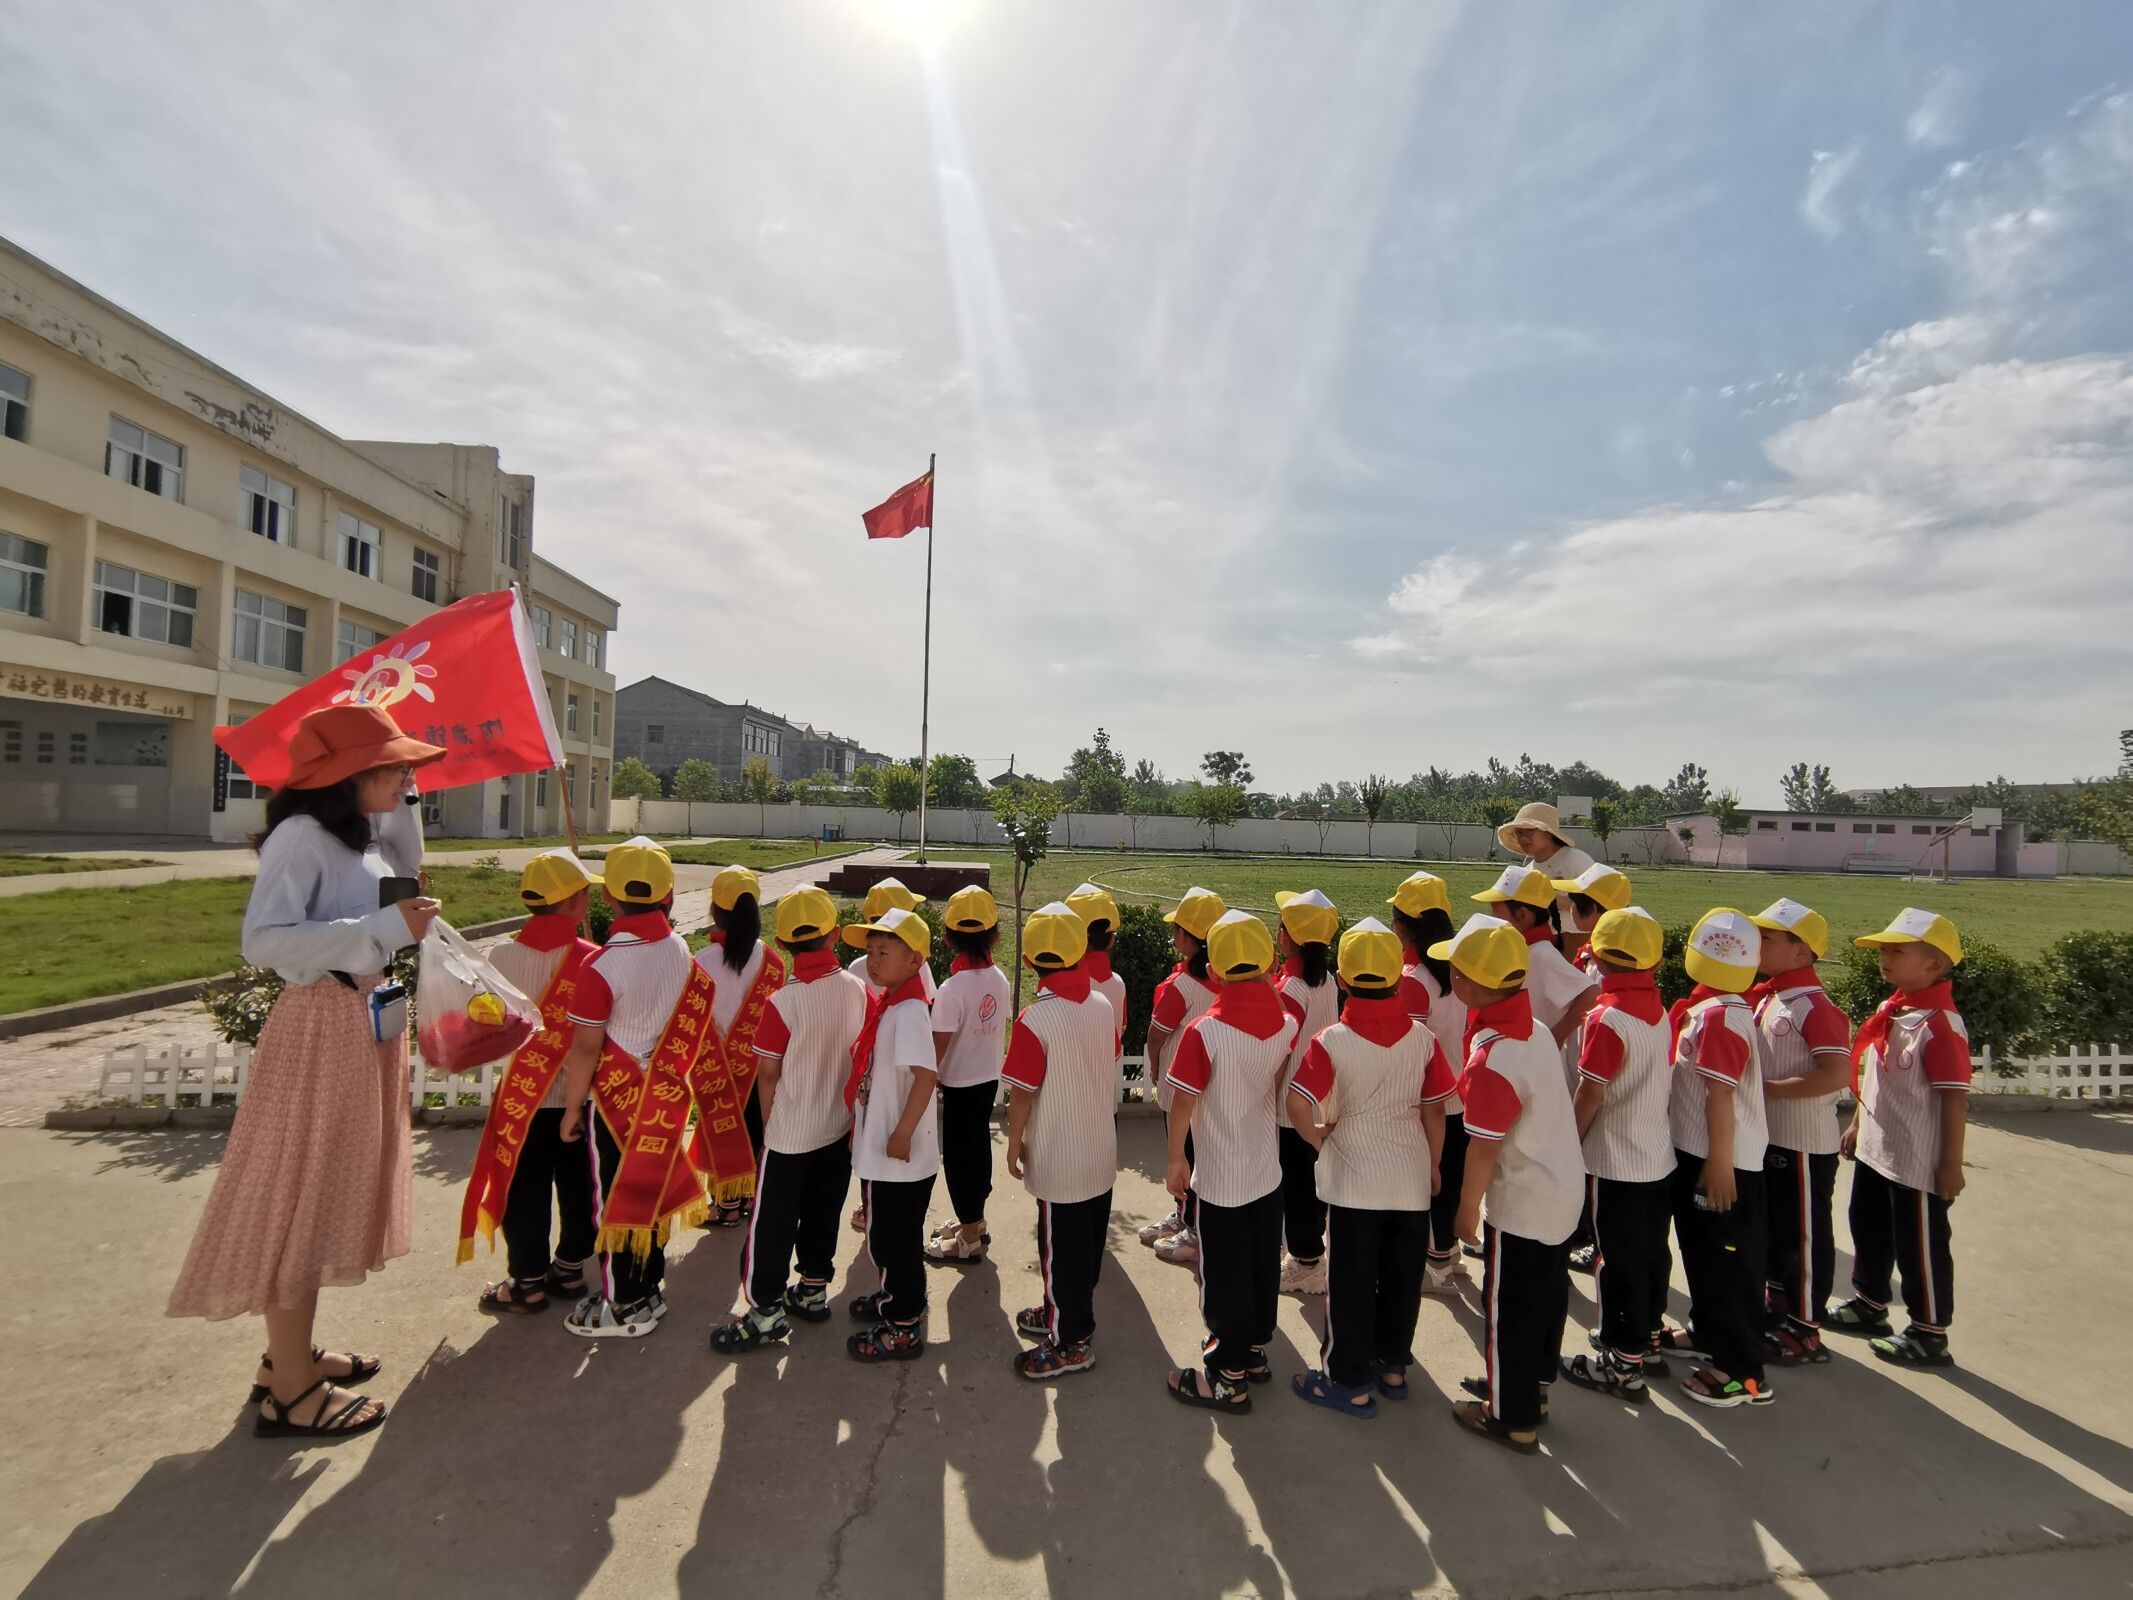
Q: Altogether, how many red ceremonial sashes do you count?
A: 3